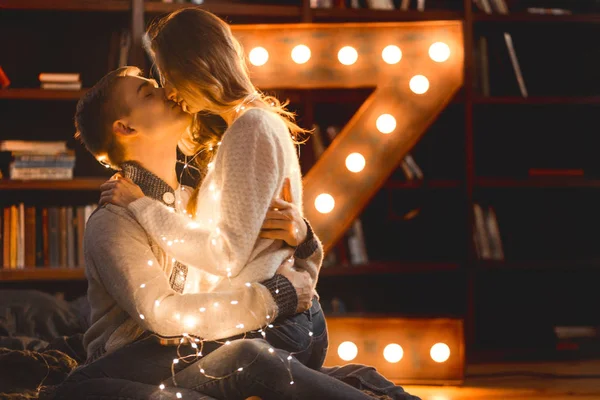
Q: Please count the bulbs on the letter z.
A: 12